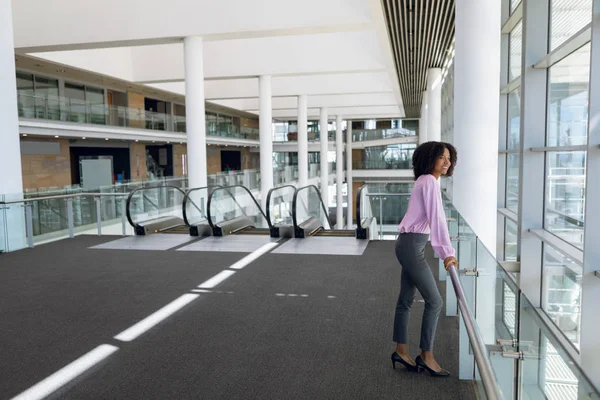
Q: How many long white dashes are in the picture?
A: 4